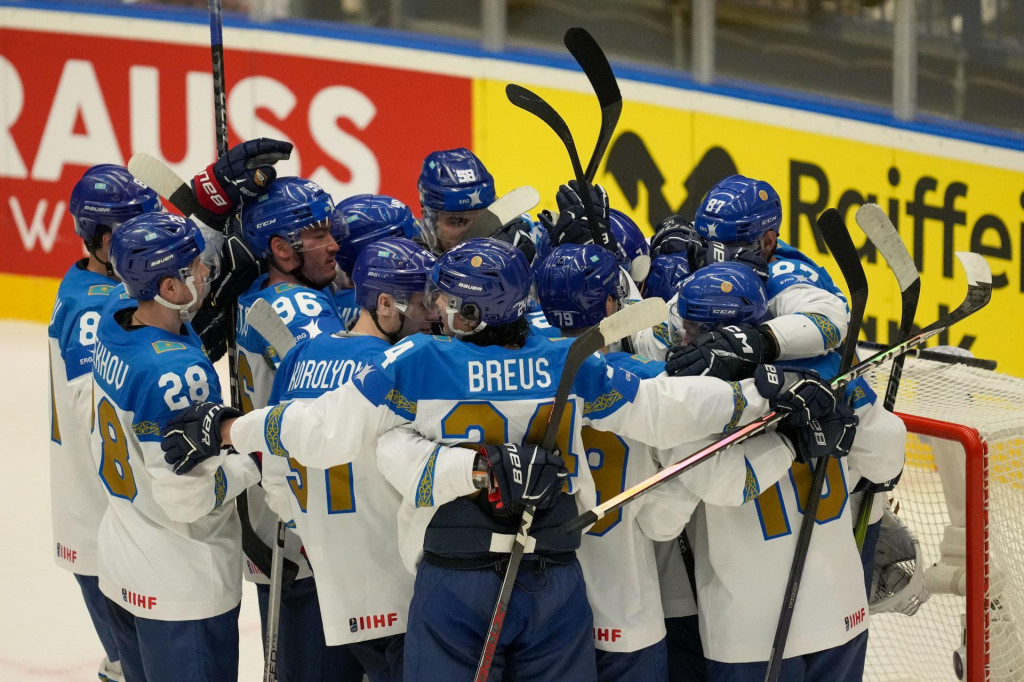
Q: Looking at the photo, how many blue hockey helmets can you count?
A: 12